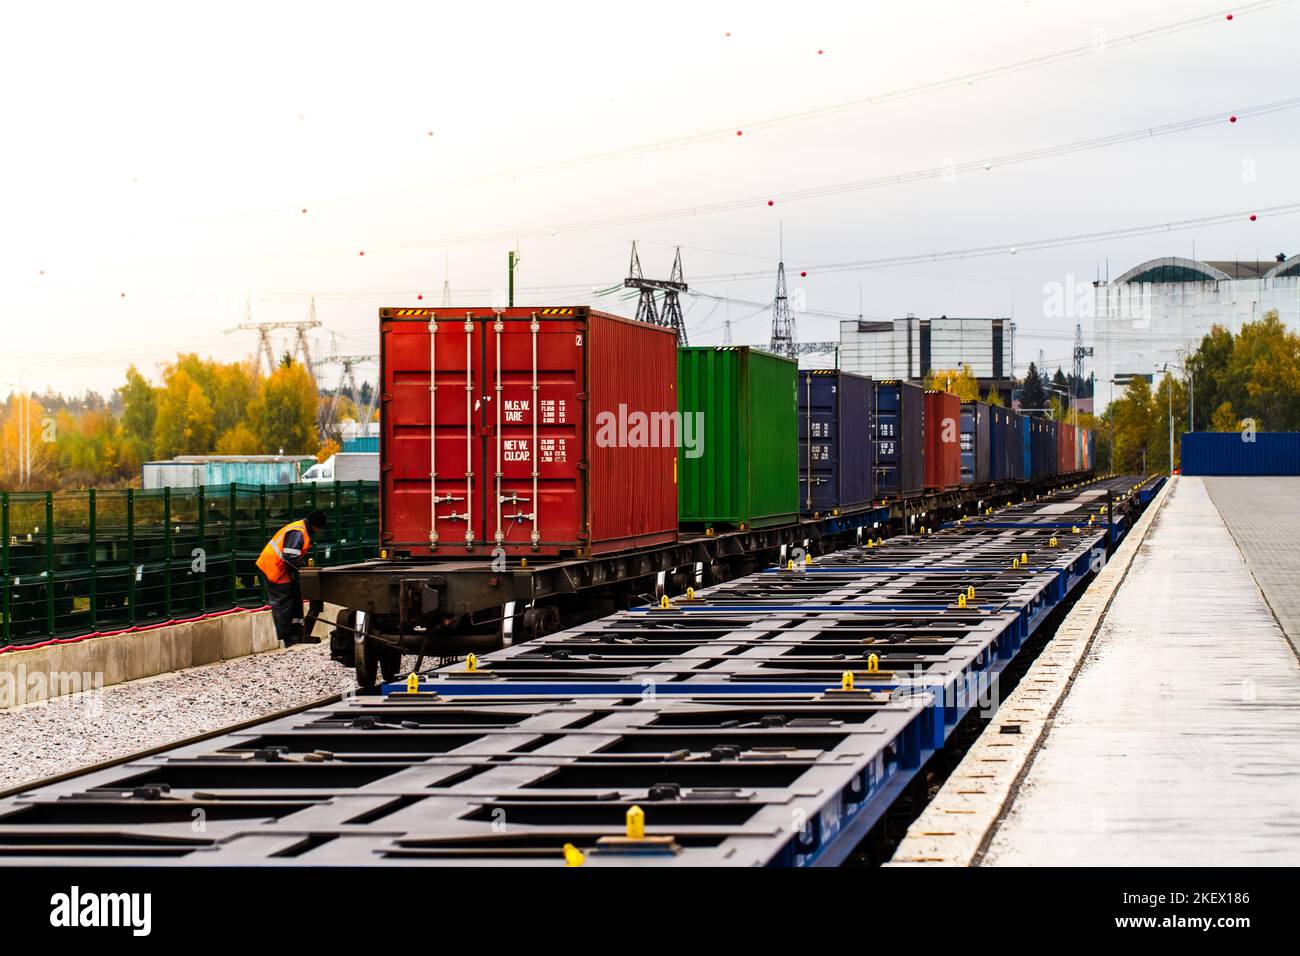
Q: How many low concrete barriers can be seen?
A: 1